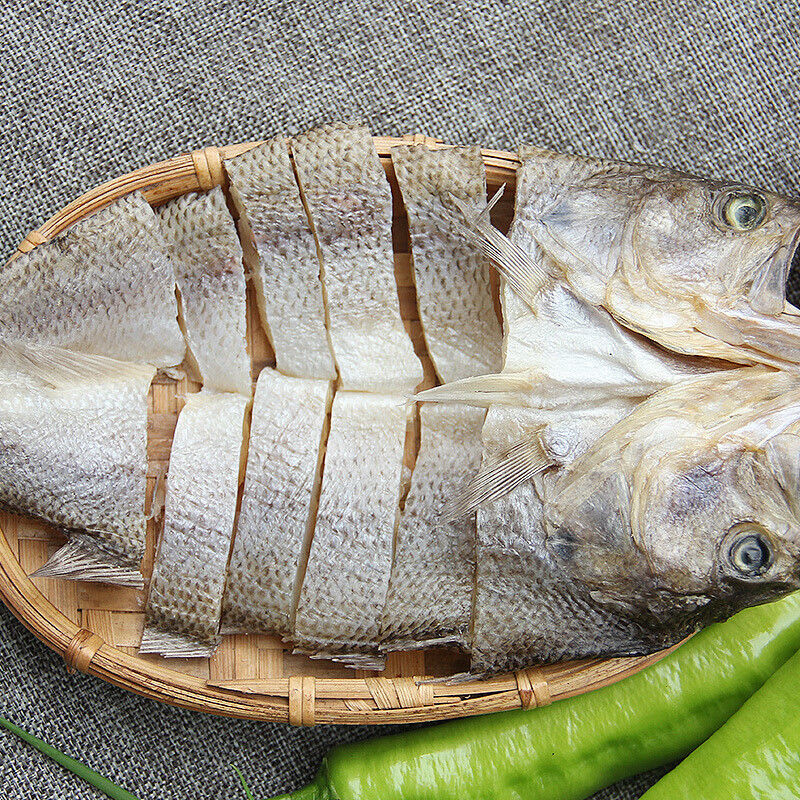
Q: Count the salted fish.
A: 1